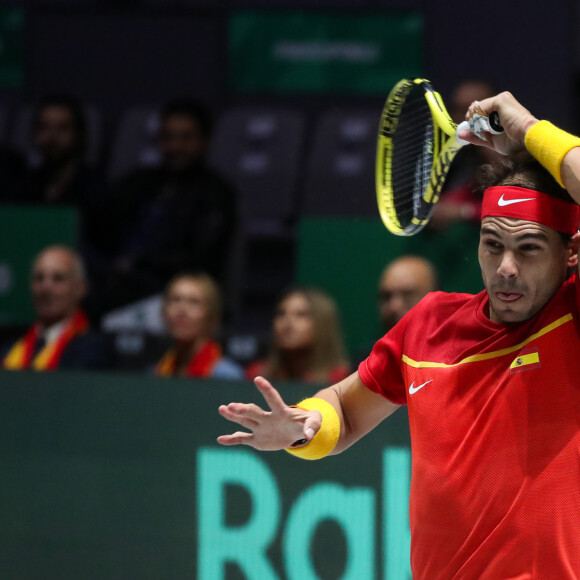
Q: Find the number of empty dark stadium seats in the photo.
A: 2